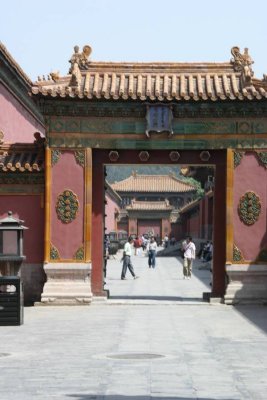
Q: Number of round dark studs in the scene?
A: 4